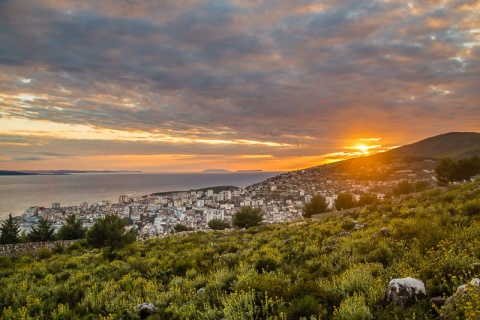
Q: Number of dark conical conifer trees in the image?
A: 3